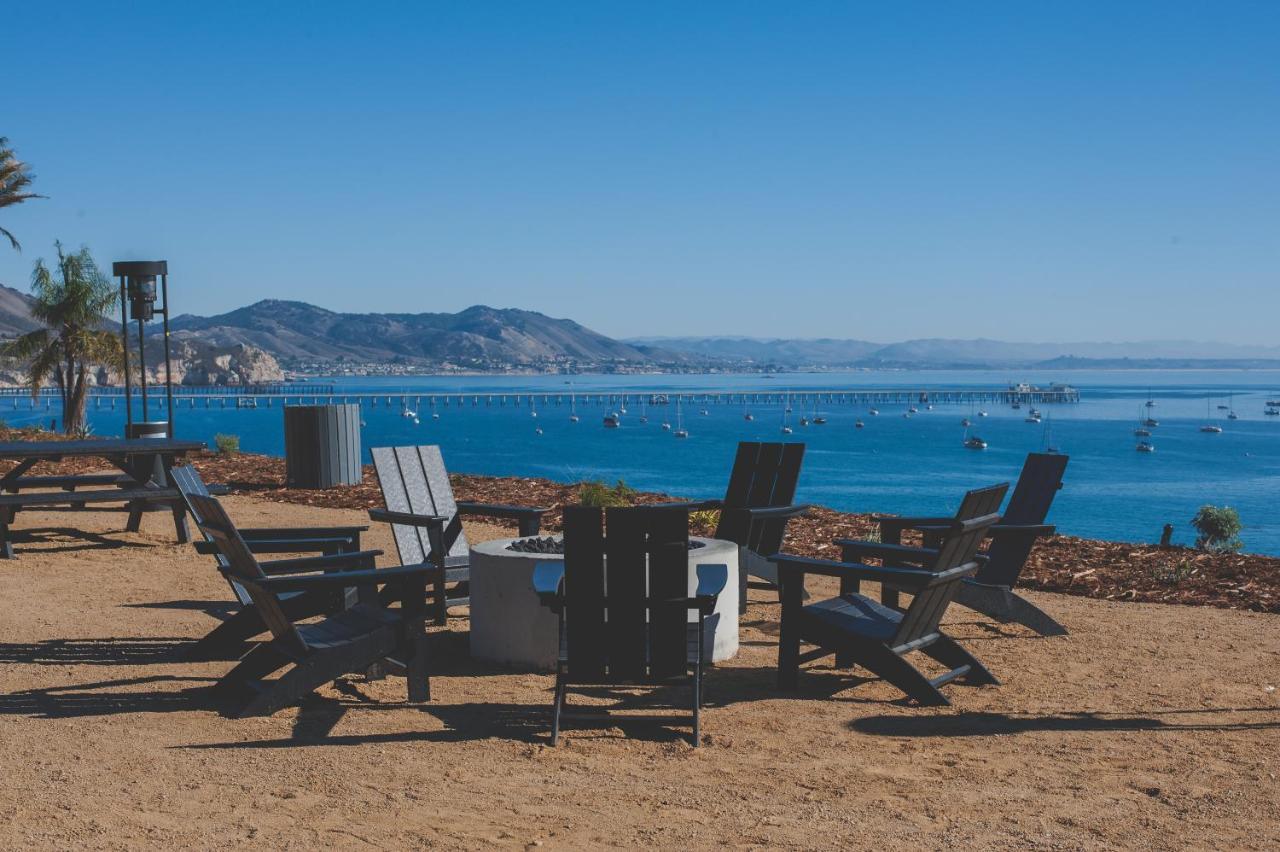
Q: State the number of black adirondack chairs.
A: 7